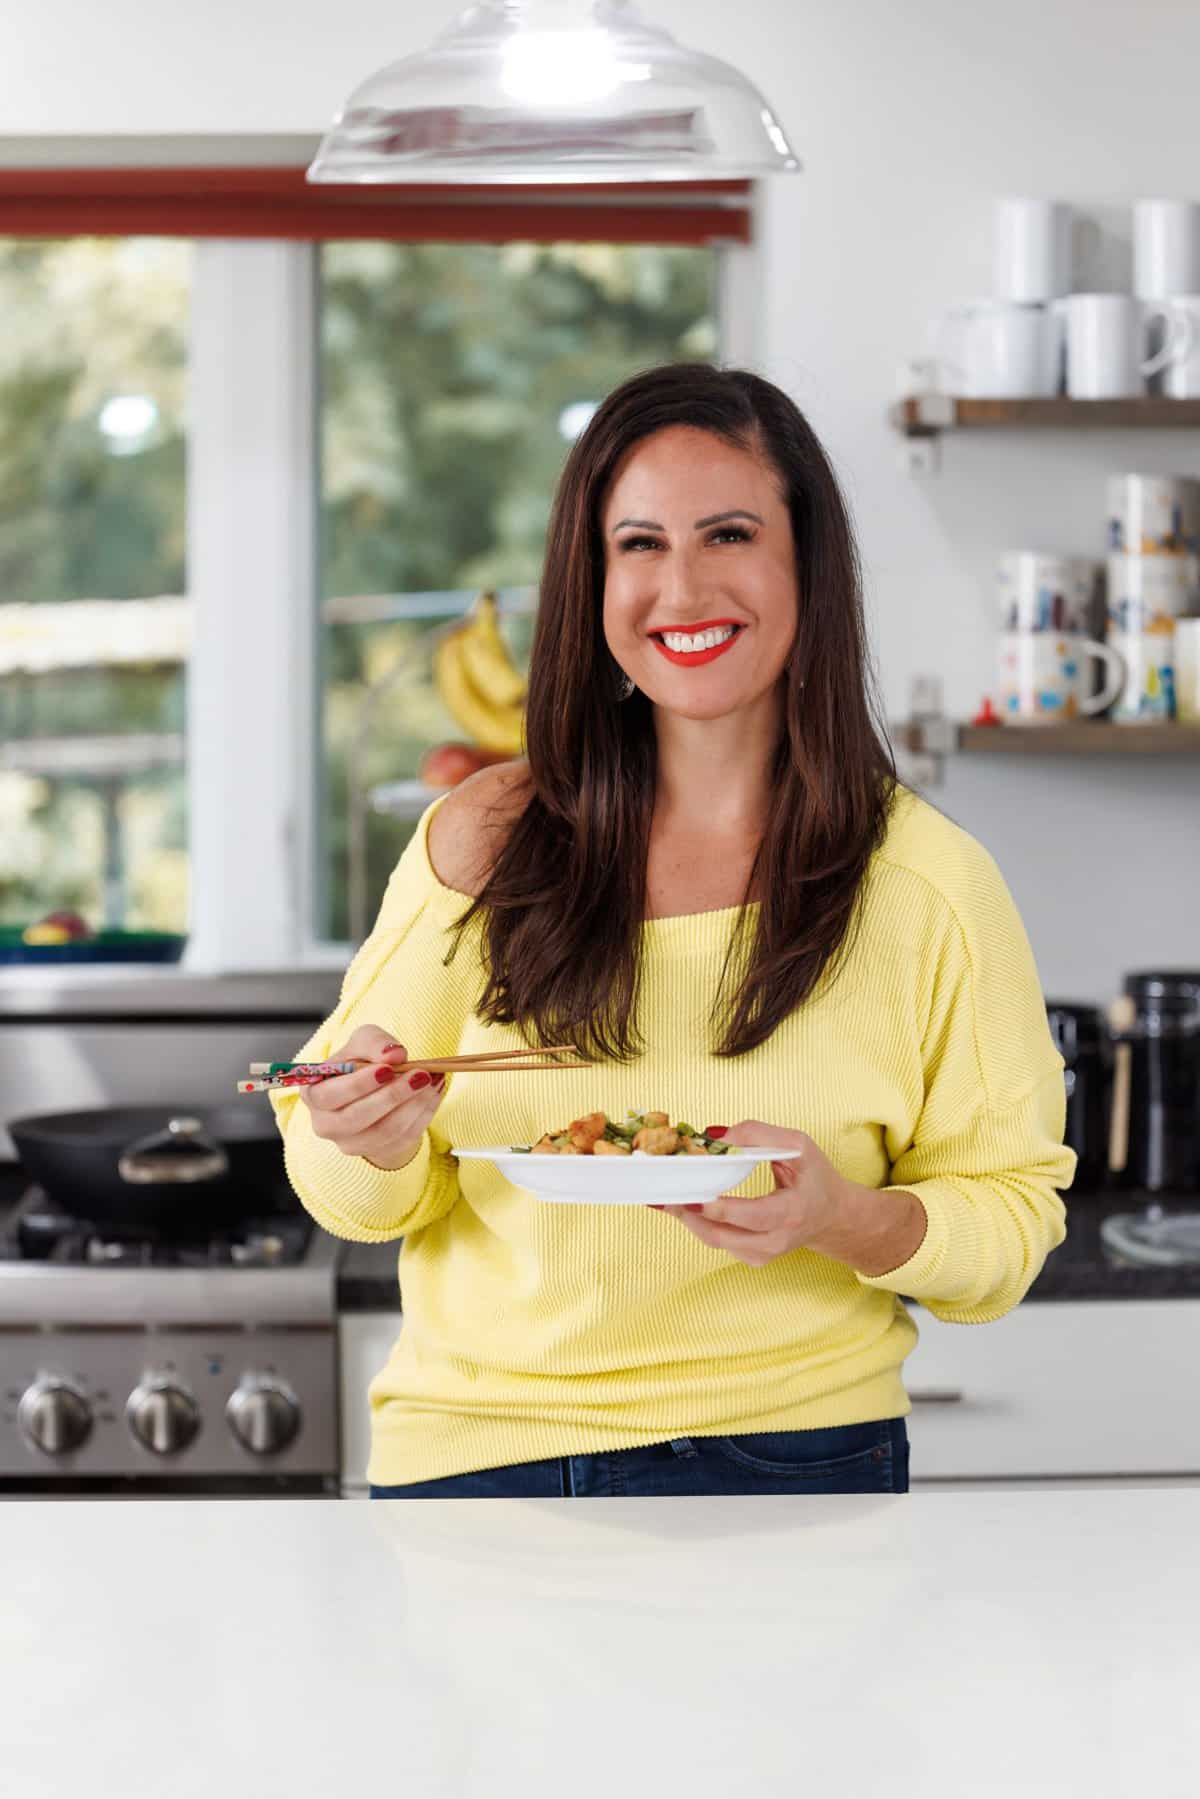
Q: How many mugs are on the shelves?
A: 11